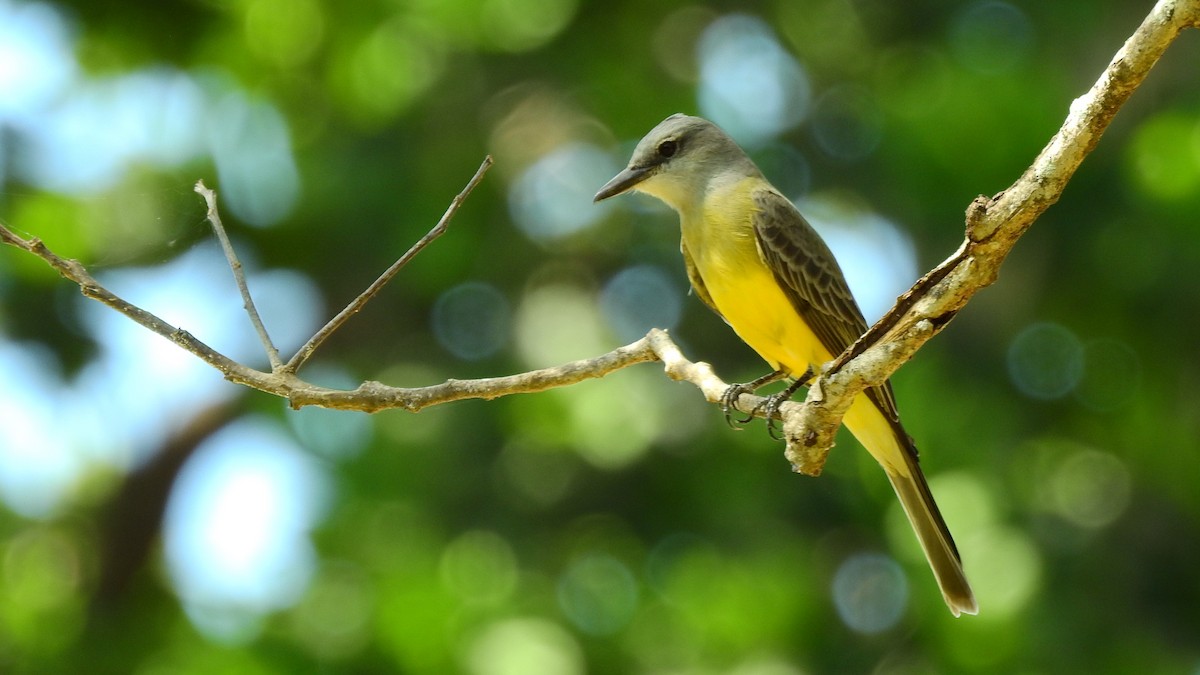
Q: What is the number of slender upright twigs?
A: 2